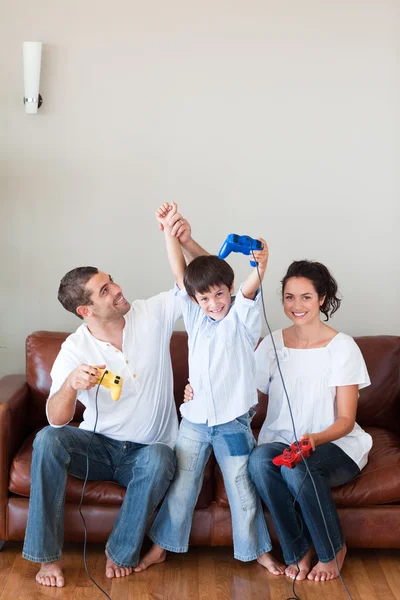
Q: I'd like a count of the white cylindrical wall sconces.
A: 1